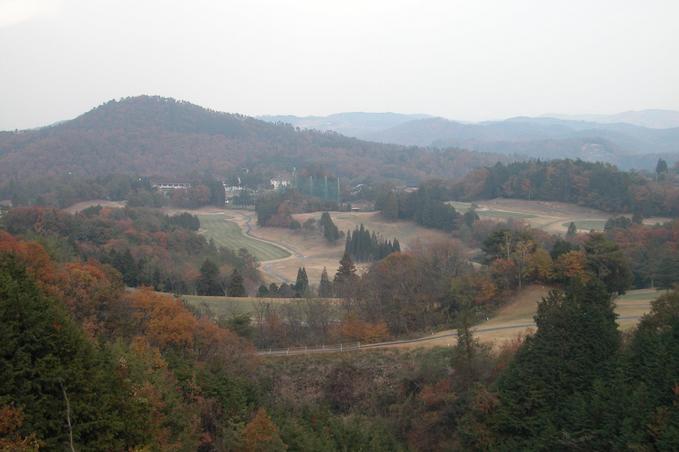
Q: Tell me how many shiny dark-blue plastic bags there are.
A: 0